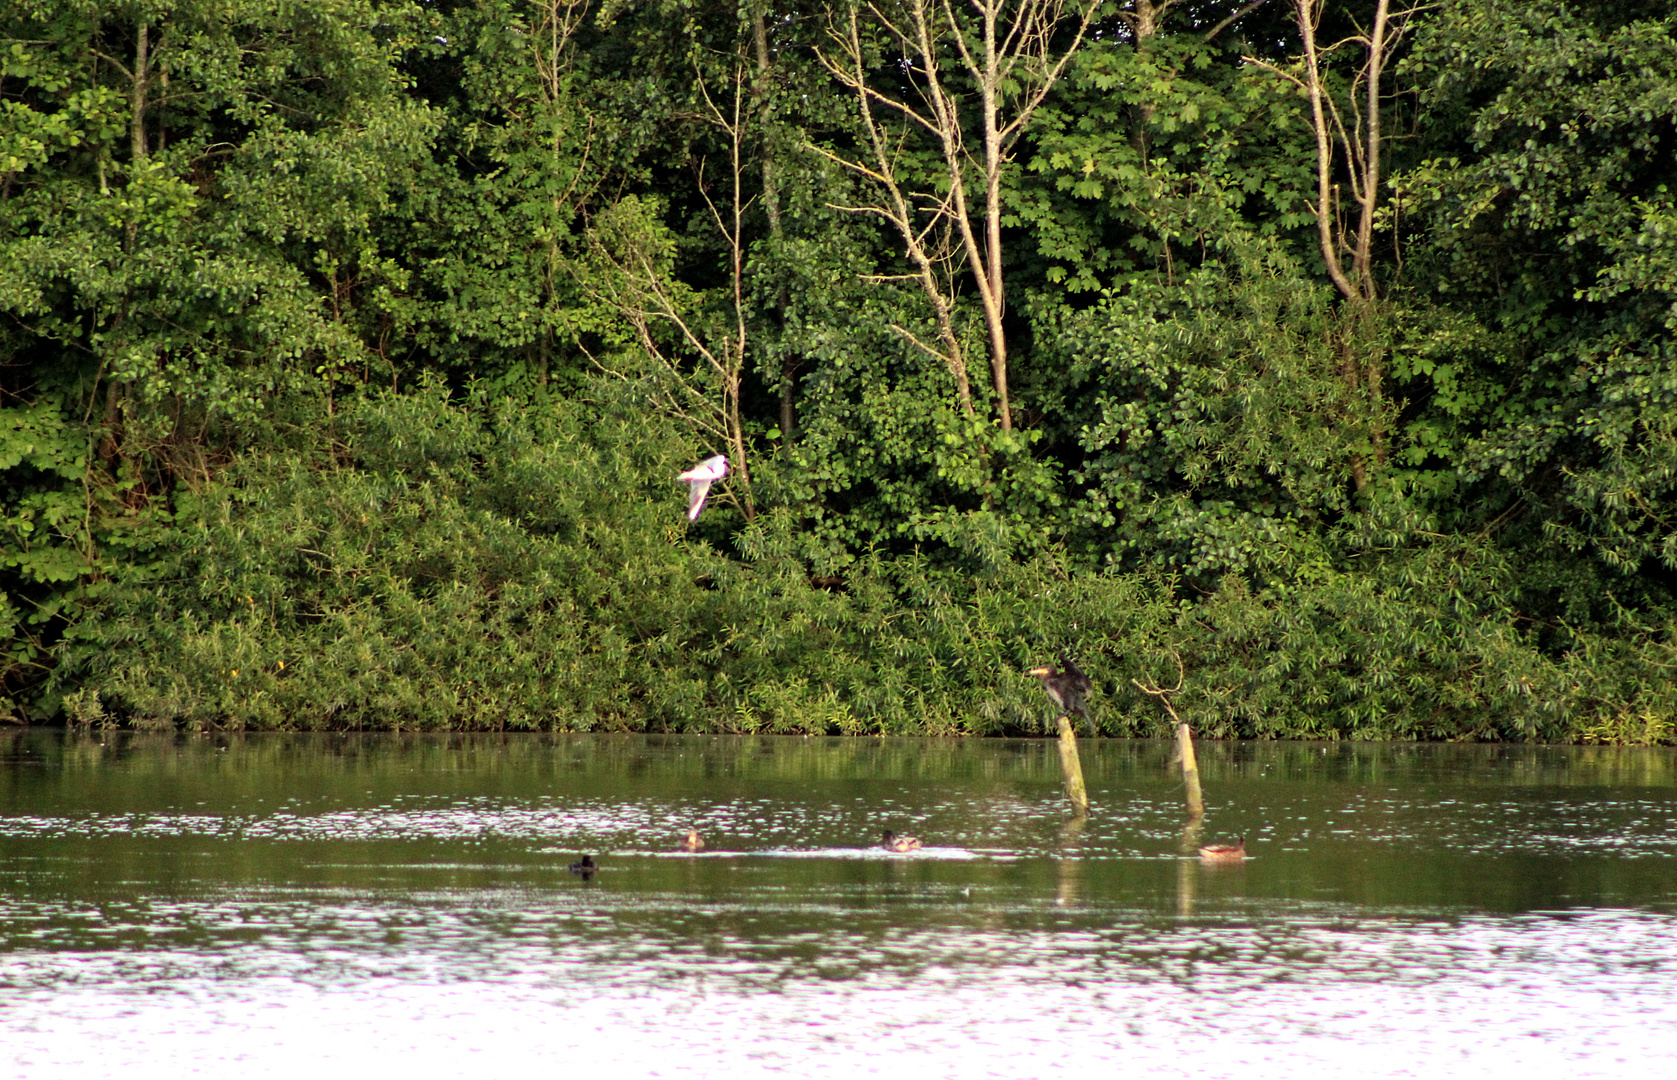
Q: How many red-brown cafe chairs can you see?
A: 0